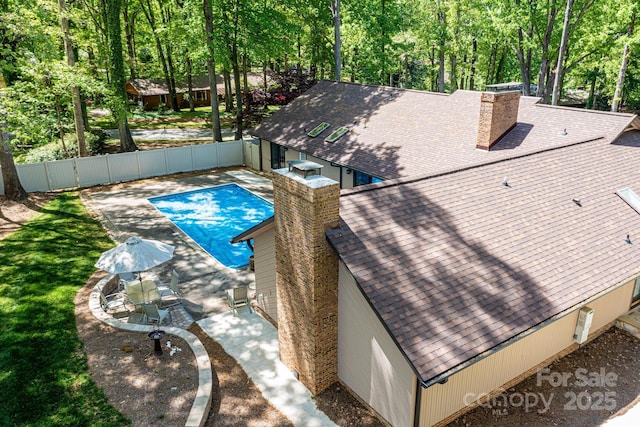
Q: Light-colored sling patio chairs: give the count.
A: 5